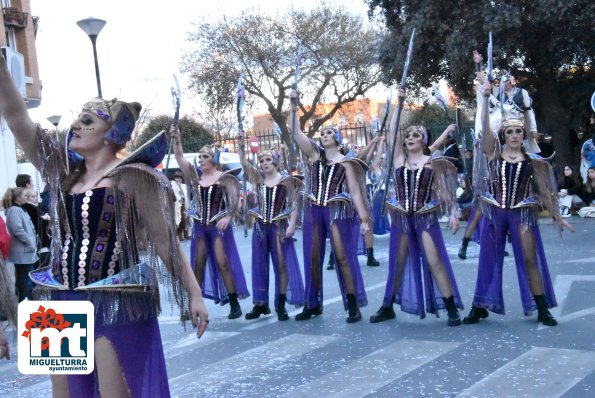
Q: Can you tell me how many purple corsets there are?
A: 6